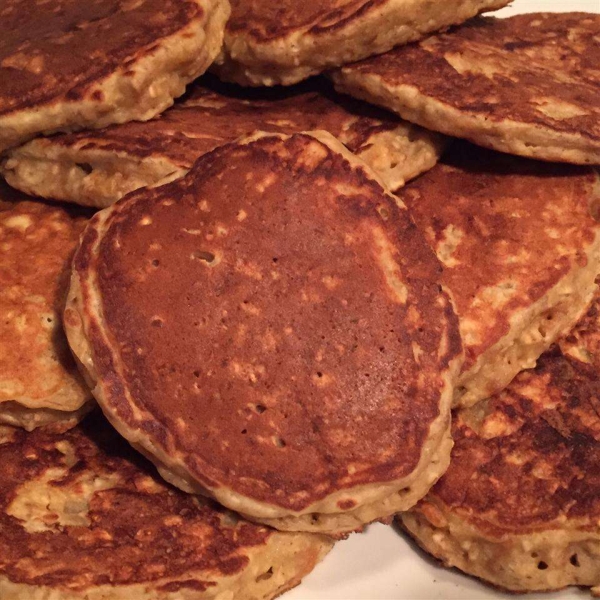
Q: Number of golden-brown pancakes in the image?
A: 9